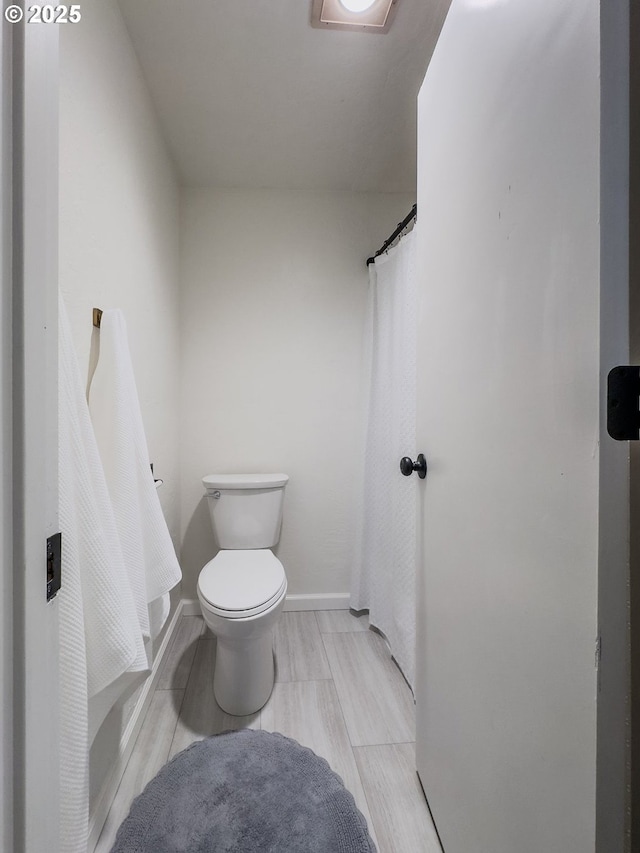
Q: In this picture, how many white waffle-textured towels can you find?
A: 2